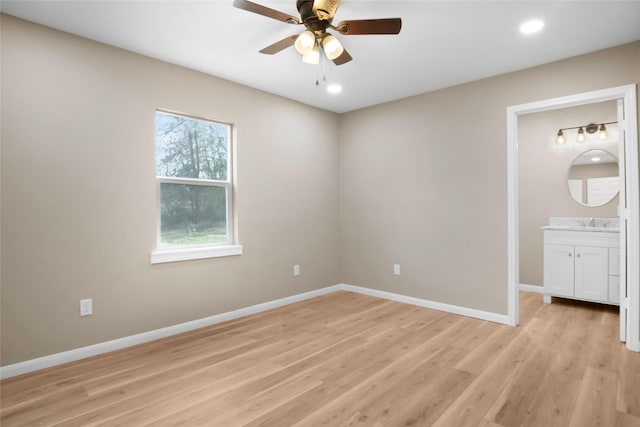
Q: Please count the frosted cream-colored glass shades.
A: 3